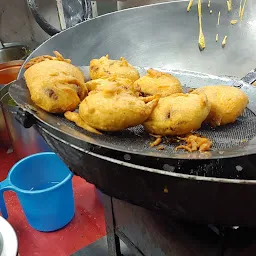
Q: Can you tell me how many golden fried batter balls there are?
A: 7